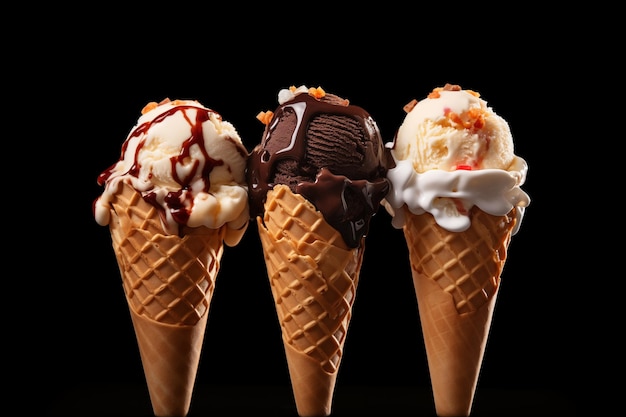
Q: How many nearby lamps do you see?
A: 0